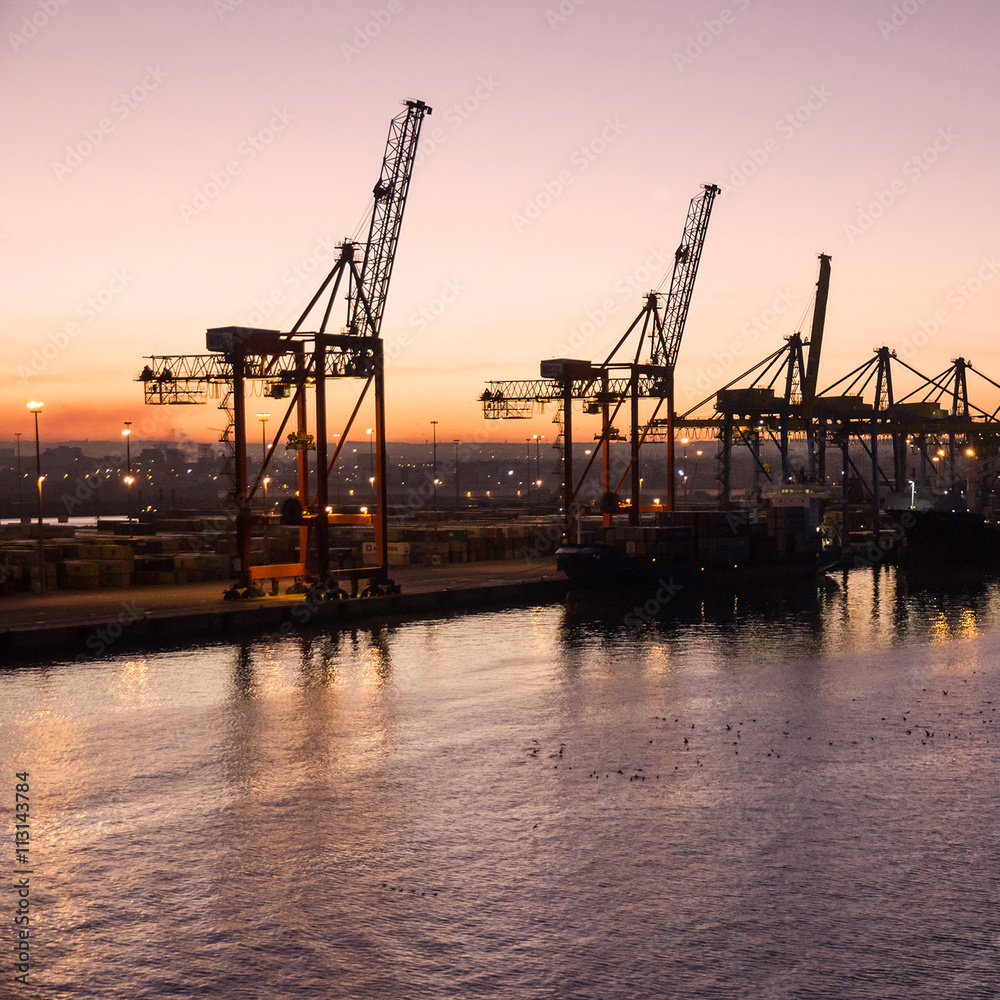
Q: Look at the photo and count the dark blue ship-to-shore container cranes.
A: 3